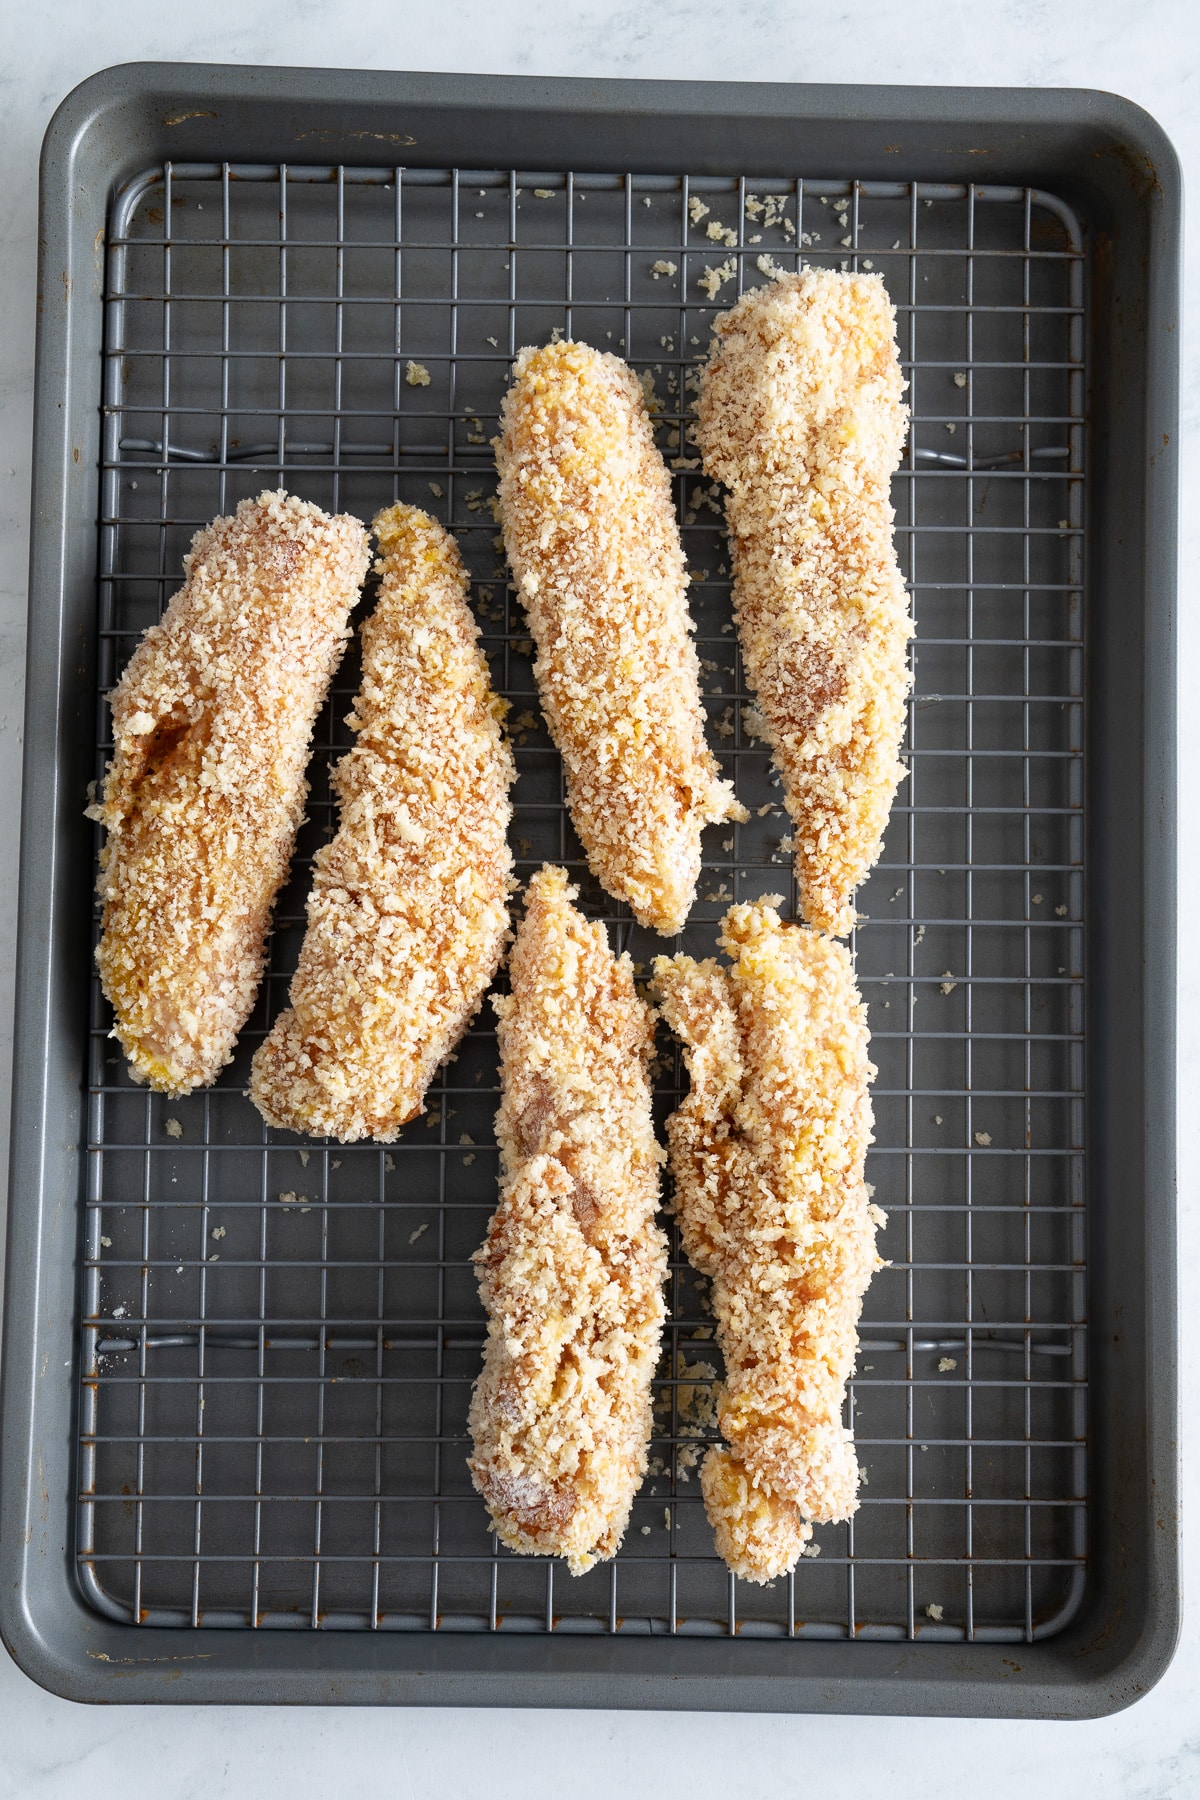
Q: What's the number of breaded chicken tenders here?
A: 6